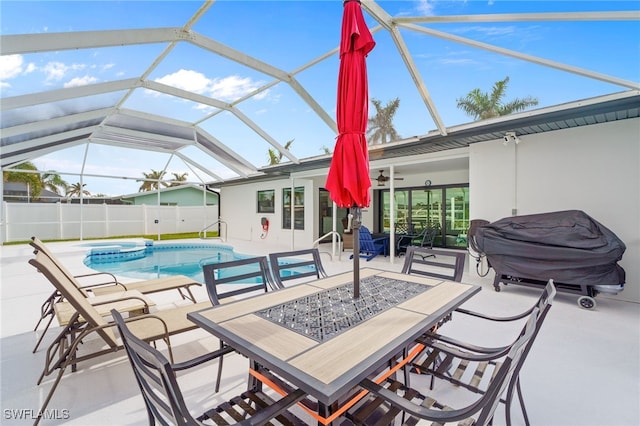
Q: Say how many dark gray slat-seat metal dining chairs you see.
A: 6